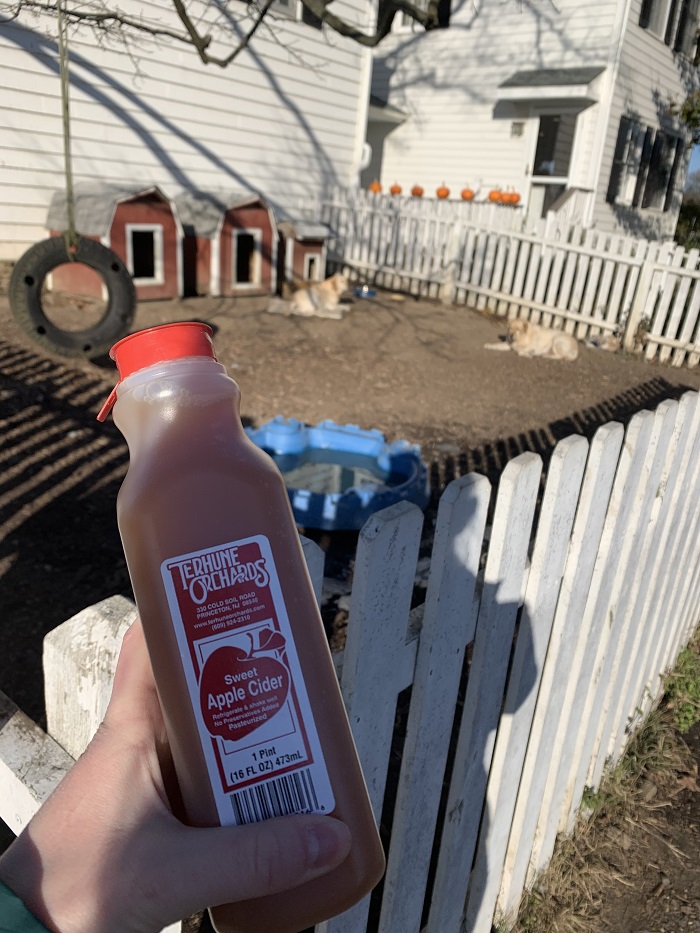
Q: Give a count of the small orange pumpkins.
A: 8